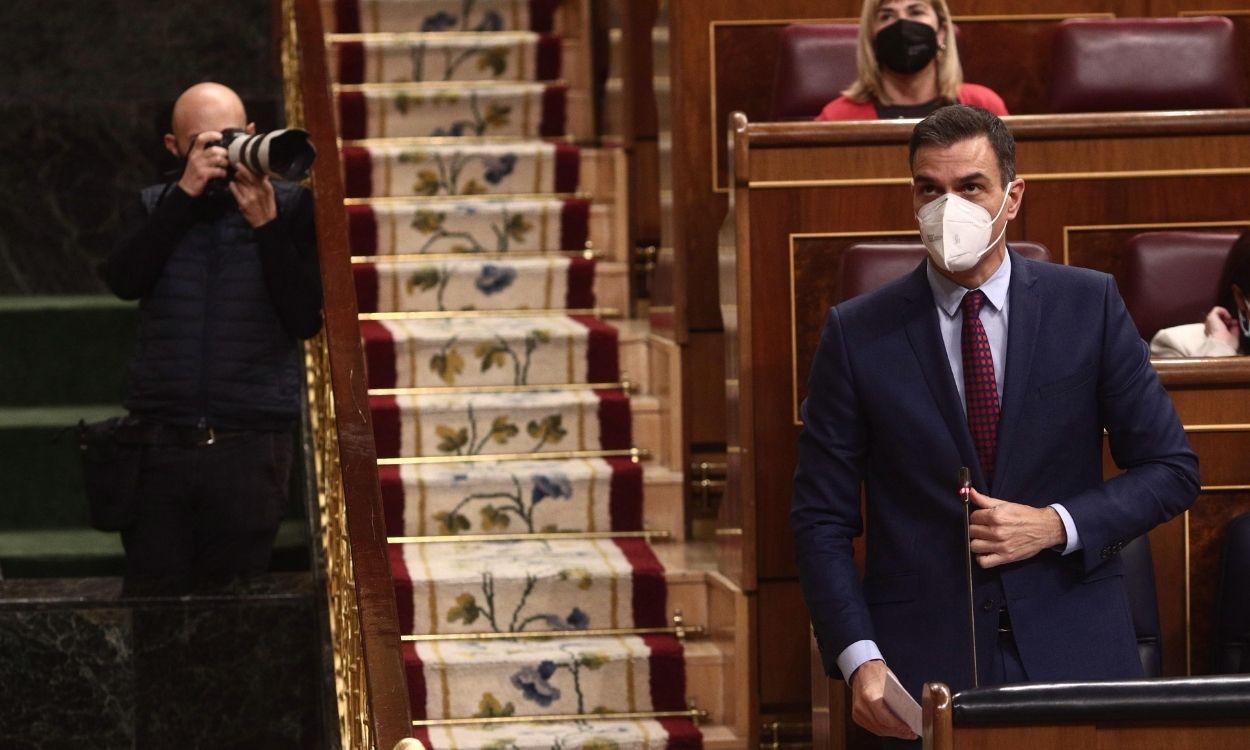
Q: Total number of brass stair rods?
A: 11